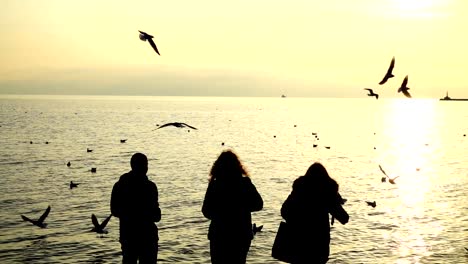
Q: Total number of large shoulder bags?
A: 1